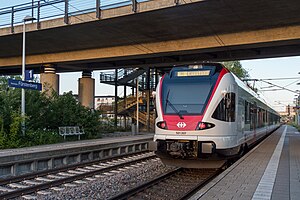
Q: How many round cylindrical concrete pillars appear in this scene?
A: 2